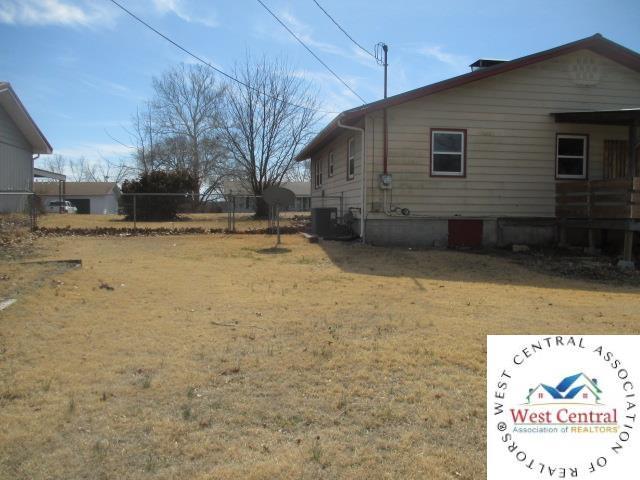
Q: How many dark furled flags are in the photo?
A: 0